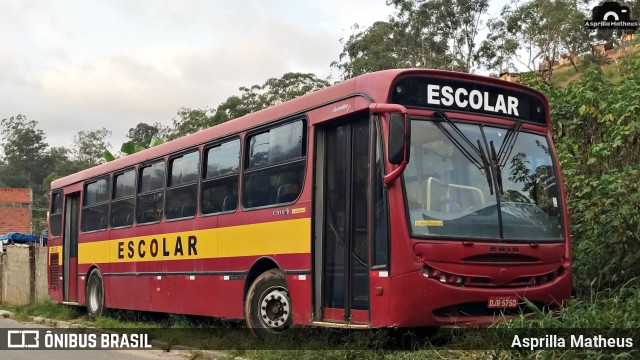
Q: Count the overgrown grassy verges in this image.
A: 1